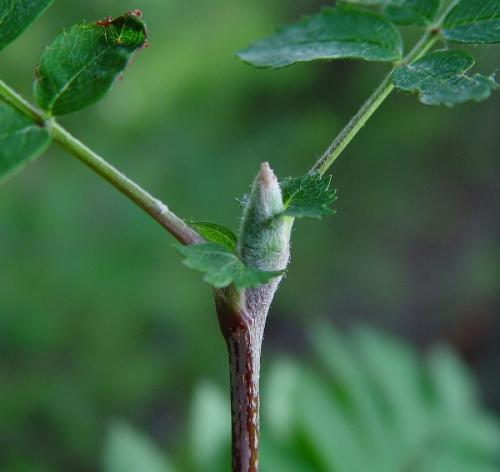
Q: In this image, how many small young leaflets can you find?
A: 3